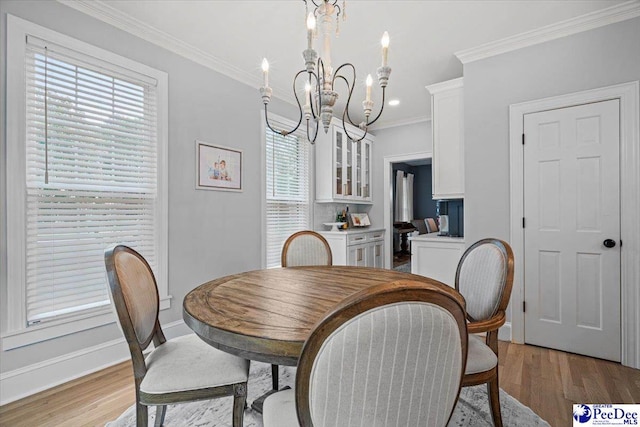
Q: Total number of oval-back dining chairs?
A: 4